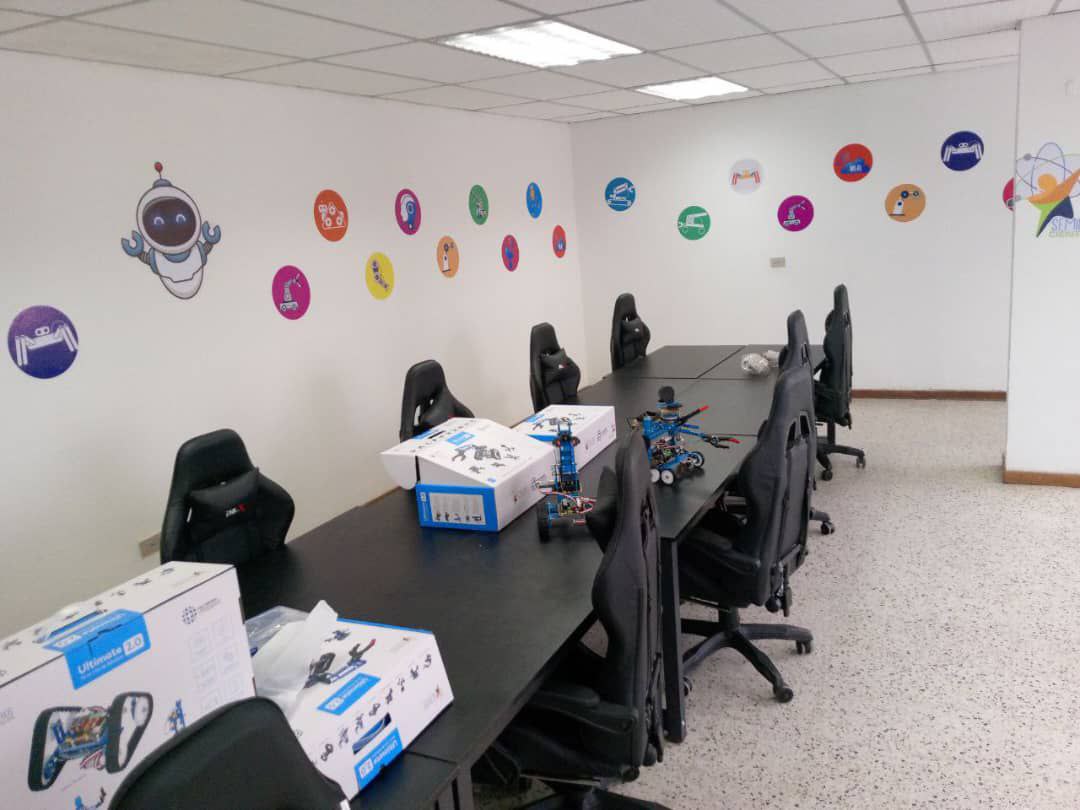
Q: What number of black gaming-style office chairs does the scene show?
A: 9